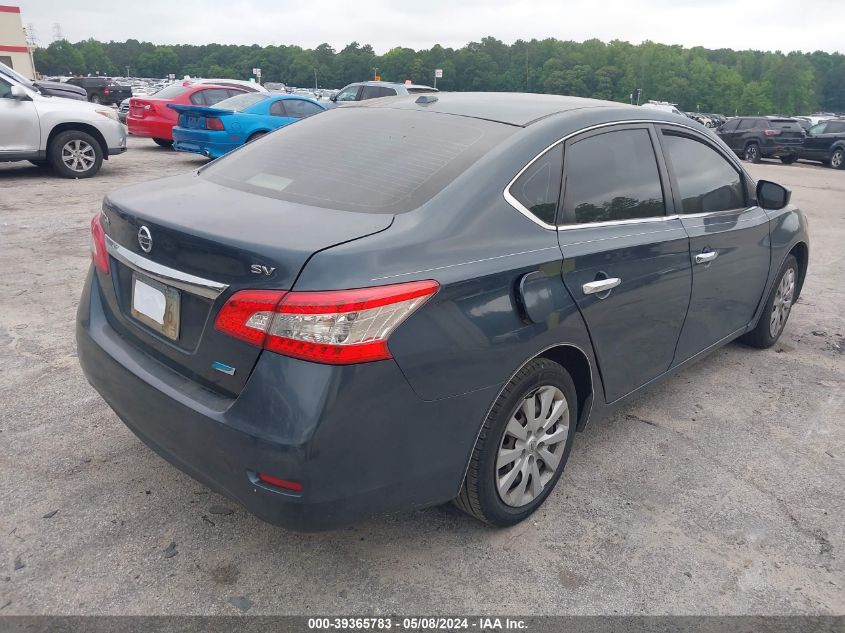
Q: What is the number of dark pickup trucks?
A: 1